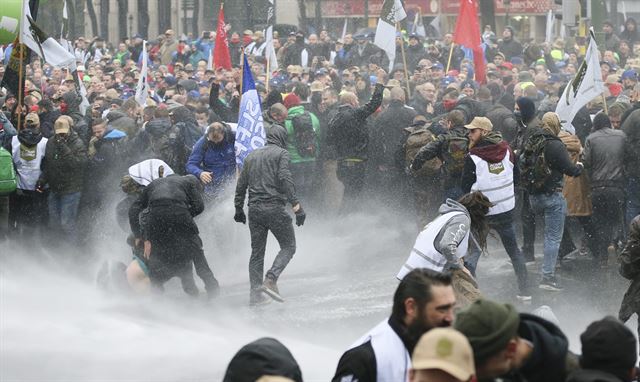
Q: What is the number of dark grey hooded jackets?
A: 1